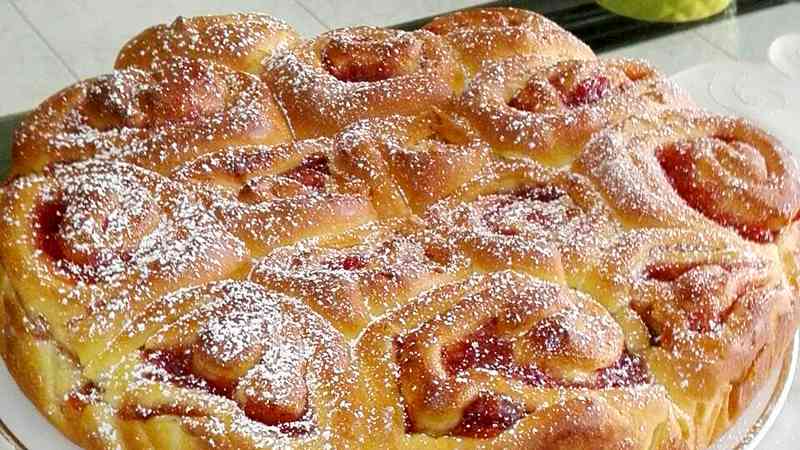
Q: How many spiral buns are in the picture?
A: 14